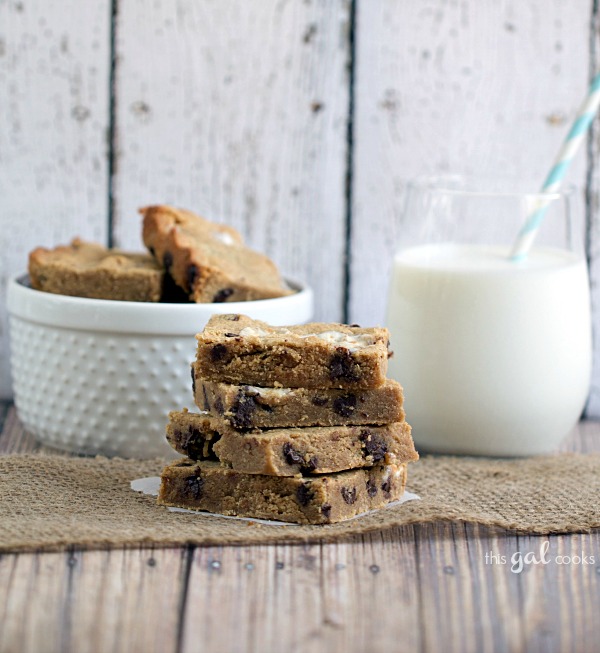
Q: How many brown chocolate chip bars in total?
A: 6